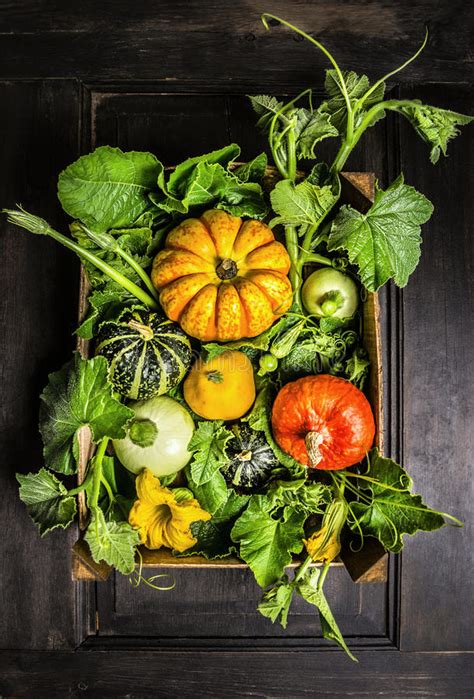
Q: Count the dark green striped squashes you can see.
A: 2